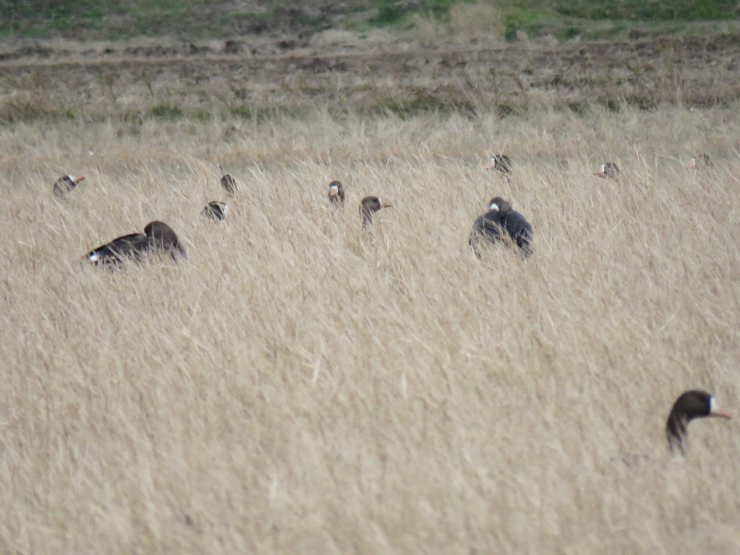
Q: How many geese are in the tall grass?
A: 11